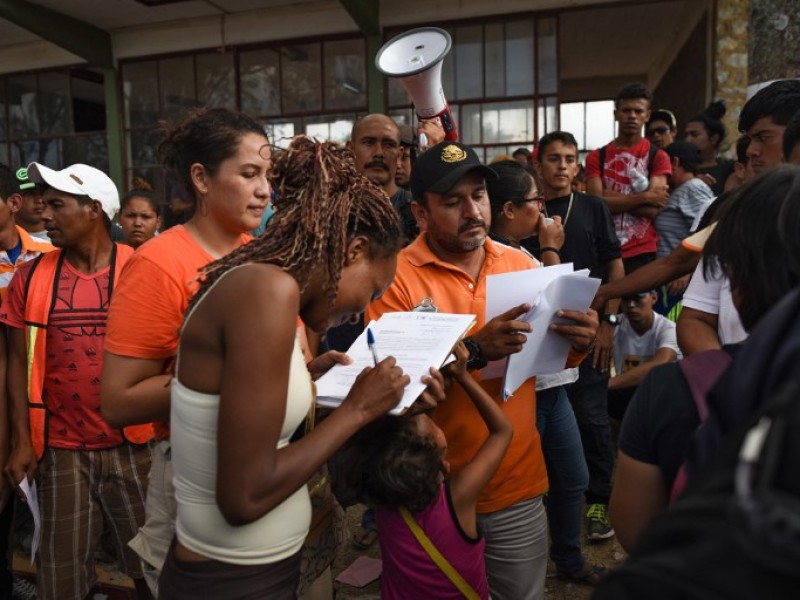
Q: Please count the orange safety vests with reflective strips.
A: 1